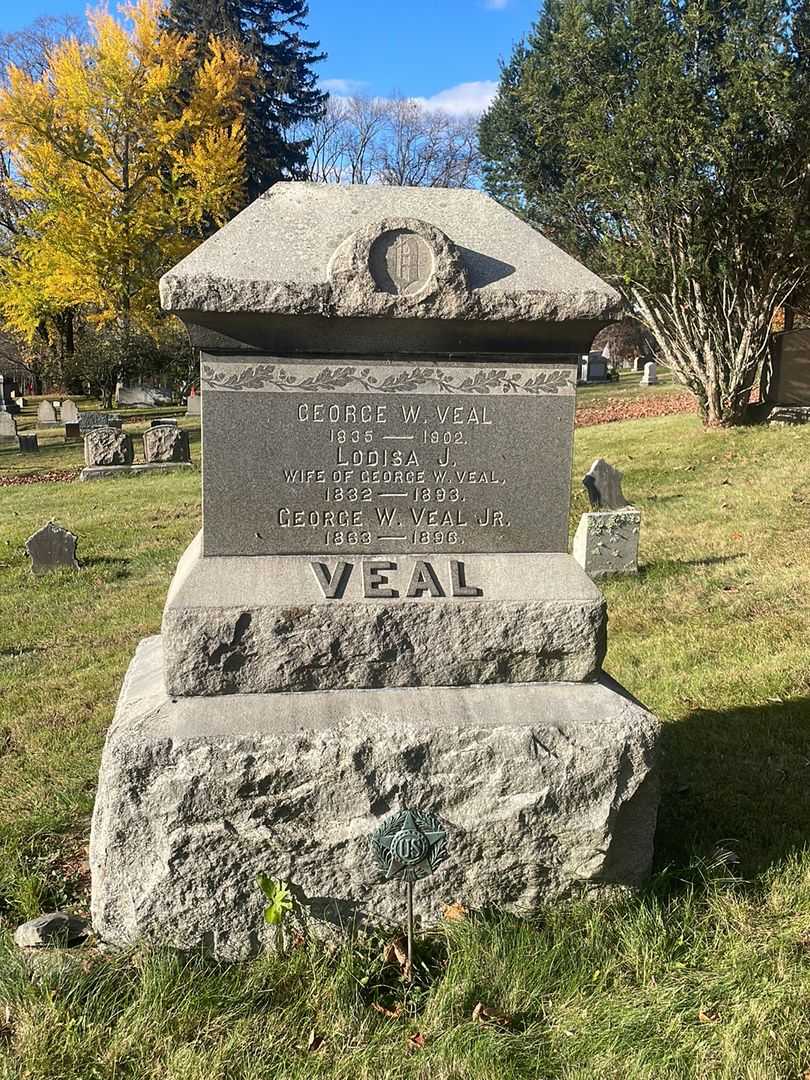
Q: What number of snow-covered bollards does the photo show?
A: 0